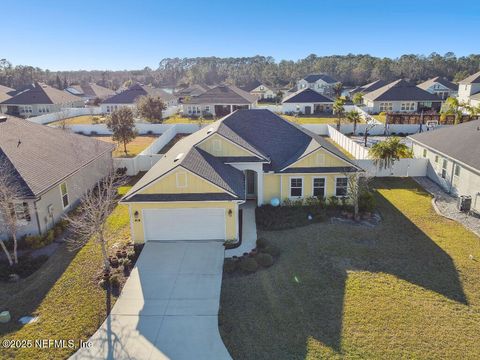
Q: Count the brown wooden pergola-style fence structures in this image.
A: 1